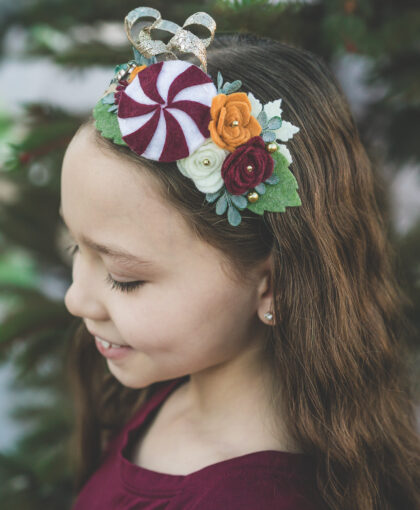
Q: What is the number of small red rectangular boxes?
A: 0